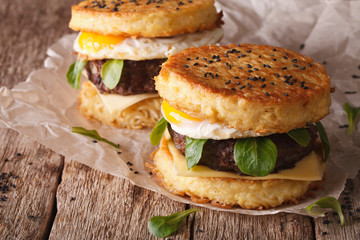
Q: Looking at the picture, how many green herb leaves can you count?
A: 11